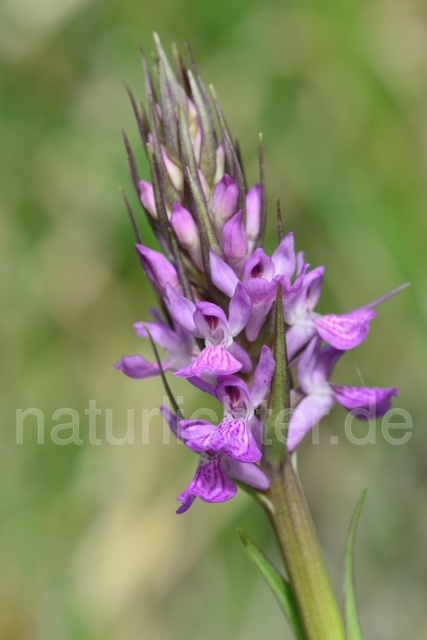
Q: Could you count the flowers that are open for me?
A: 7